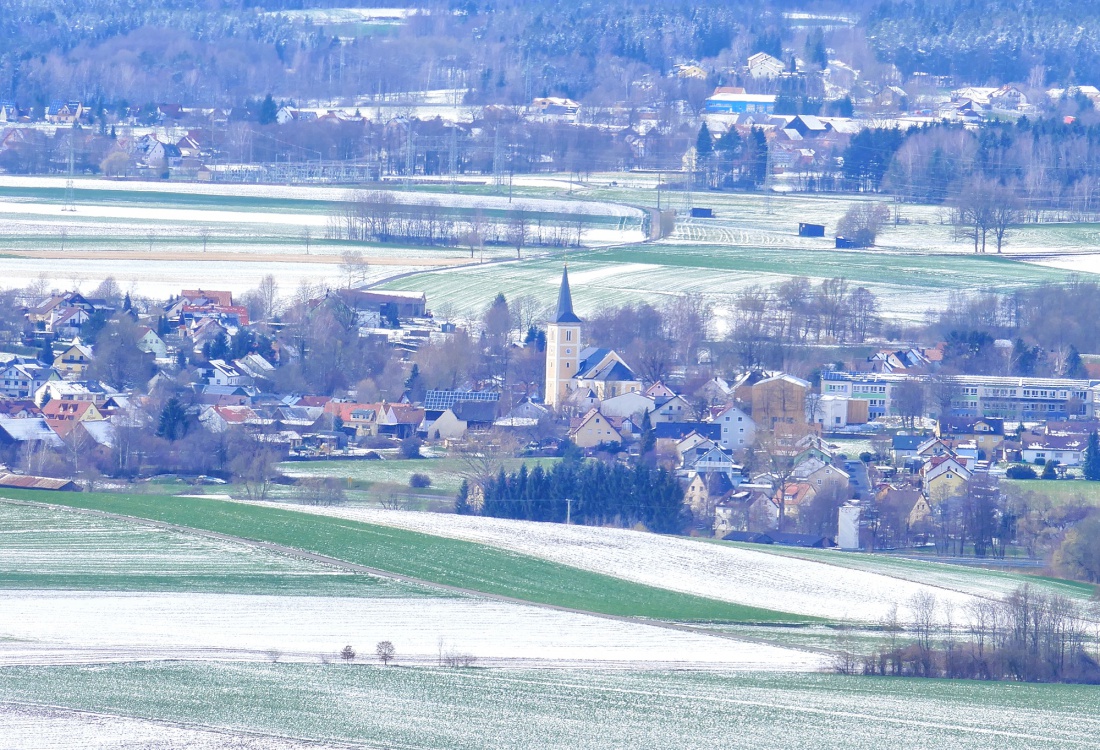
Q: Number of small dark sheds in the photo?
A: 3